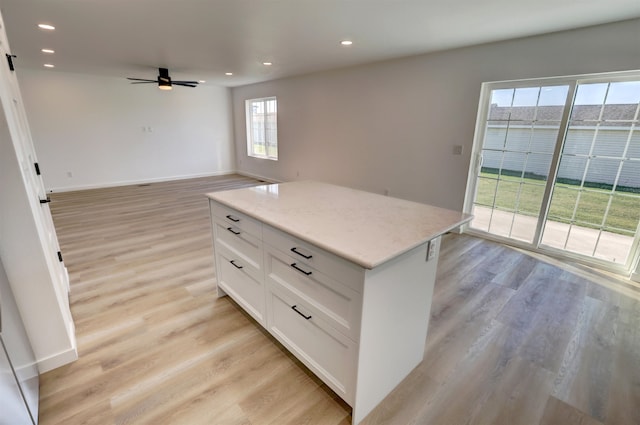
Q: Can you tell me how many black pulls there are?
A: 6